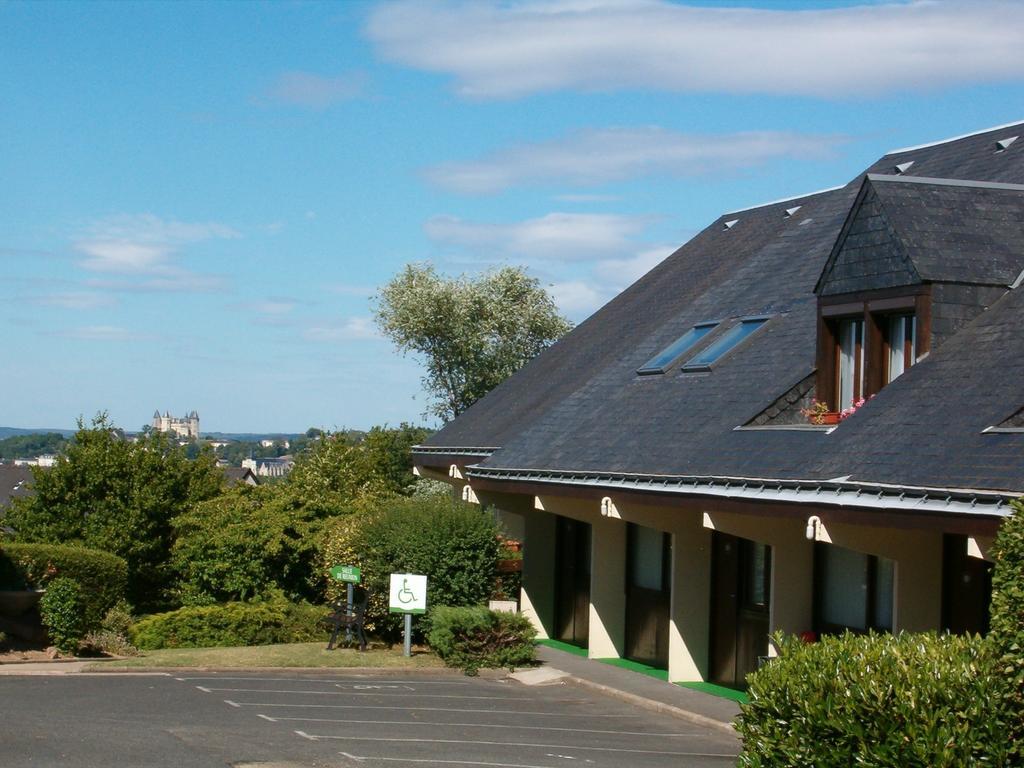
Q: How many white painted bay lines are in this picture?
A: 6